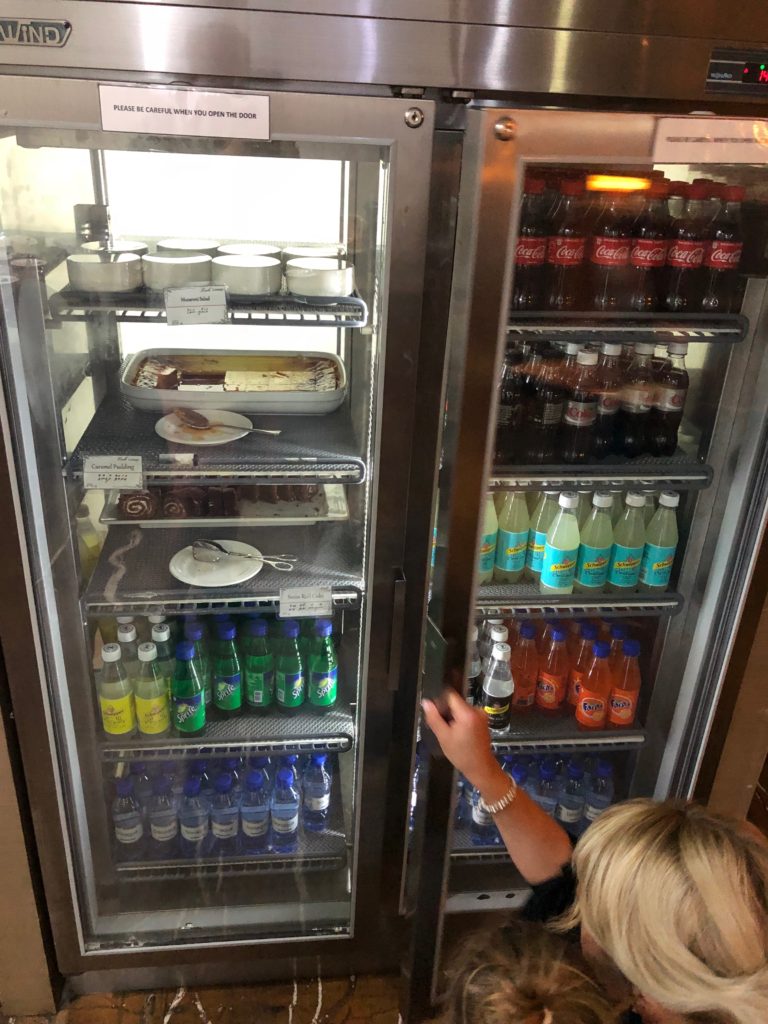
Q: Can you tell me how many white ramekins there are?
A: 8